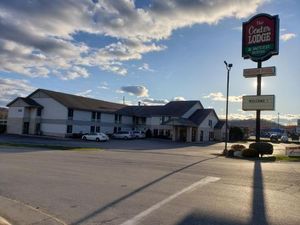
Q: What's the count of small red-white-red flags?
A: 0